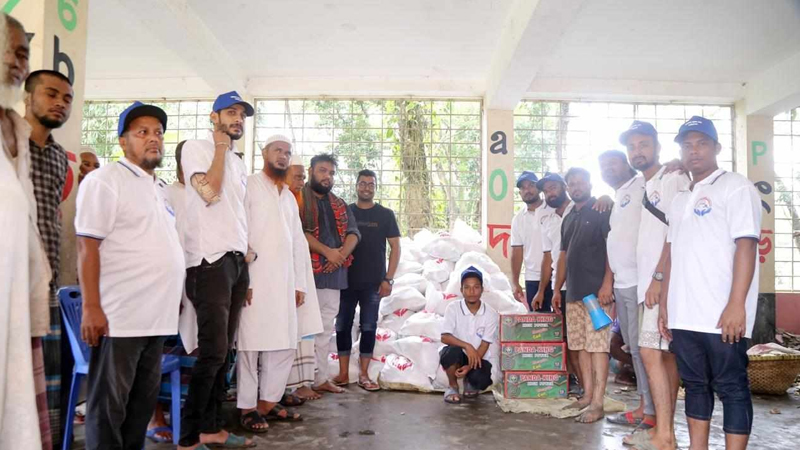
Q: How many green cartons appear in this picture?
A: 3